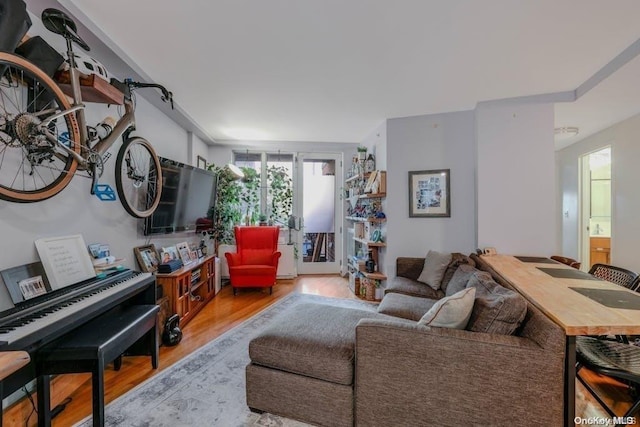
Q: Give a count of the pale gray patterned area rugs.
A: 1